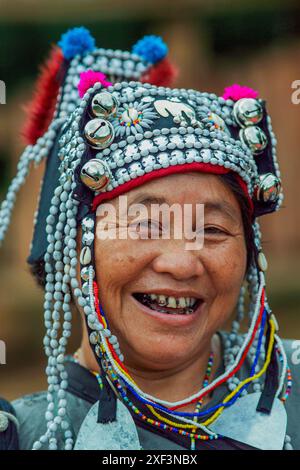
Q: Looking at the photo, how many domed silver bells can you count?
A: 6